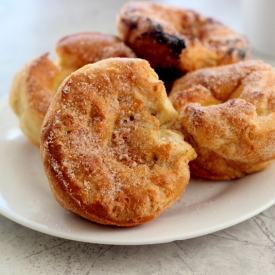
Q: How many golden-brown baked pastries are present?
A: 4